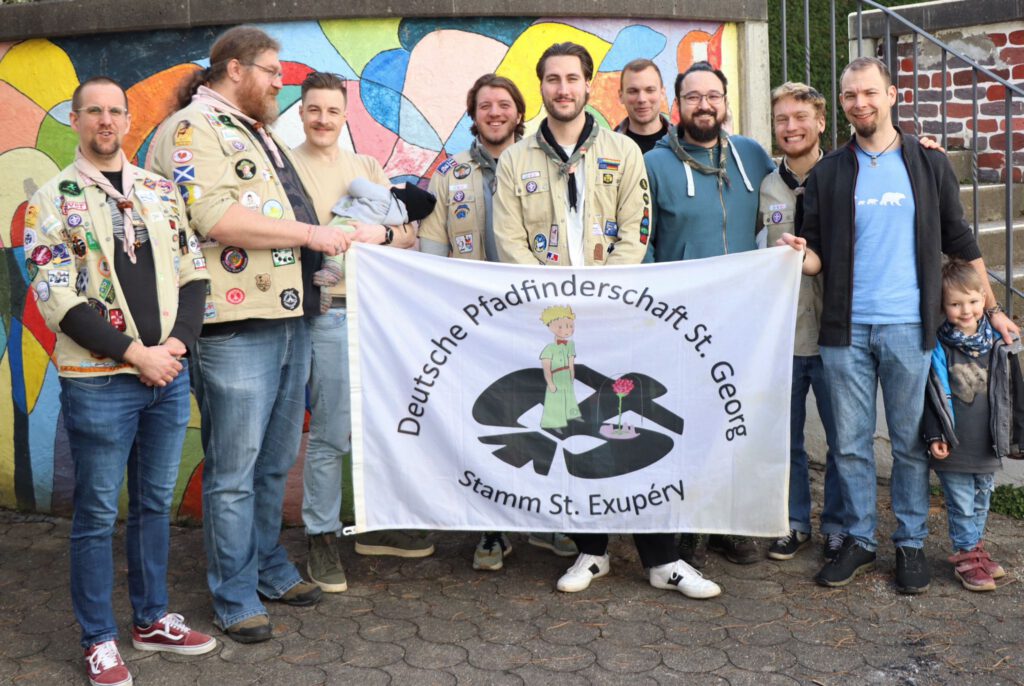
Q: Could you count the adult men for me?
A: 9